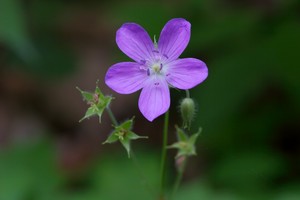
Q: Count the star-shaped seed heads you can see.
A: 3